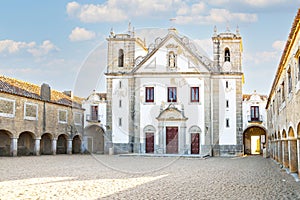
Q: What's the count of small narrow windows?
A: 6